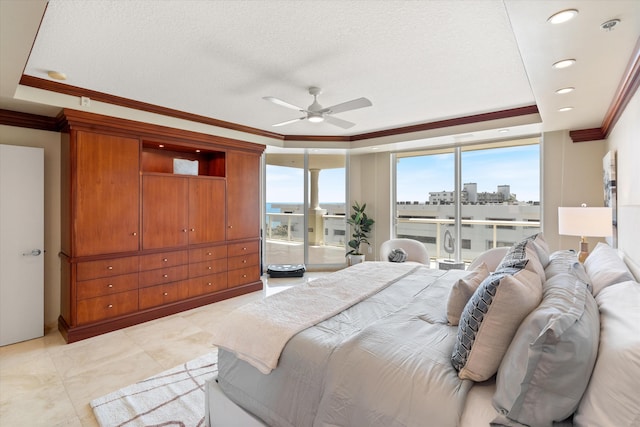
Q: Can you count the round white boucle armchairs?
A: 2